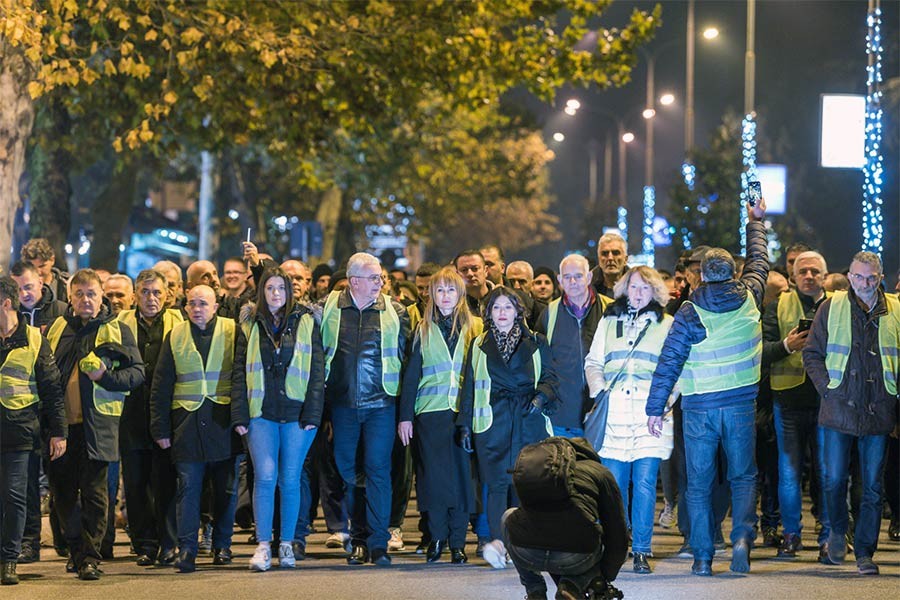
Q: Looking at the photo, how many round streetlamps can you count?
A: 7